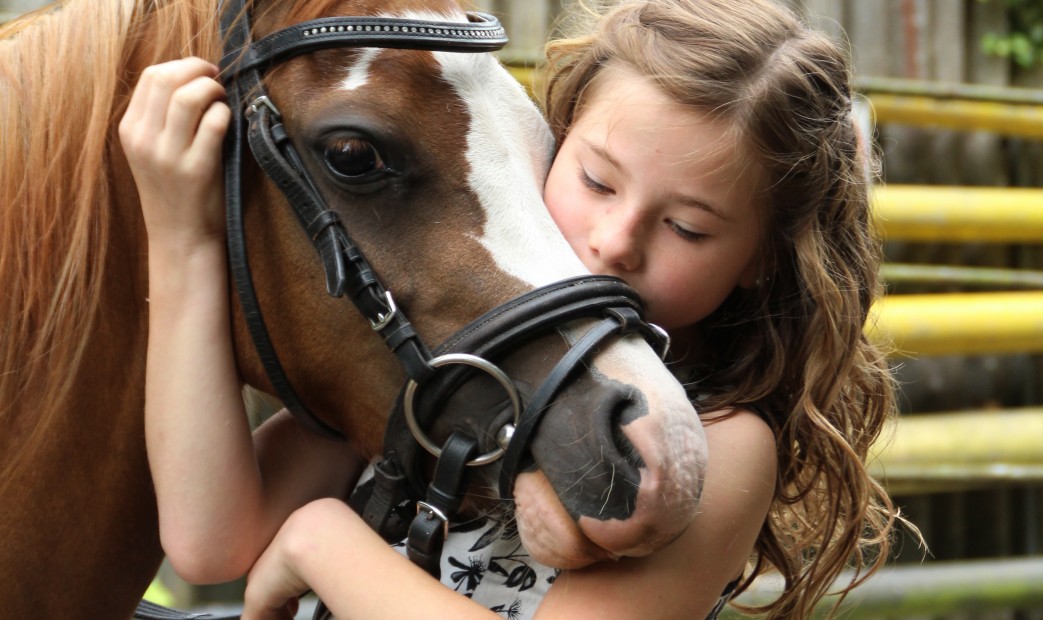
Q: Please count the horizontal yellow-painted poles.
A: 4